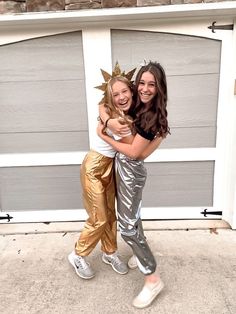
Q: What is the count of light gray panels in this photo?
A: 4